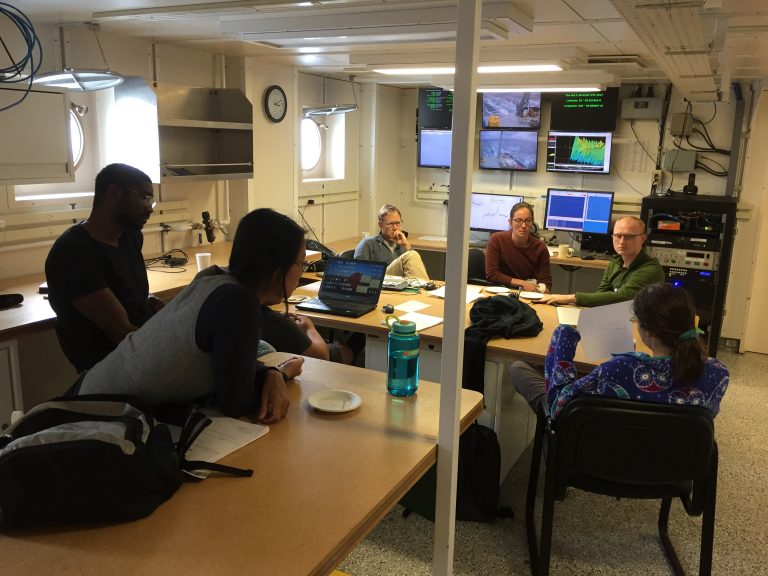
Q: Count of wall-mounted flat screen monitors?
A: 6